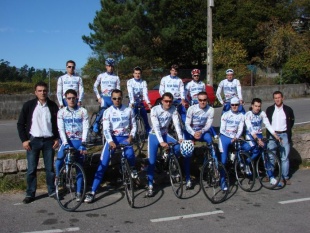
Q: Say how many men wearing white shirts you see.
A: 14